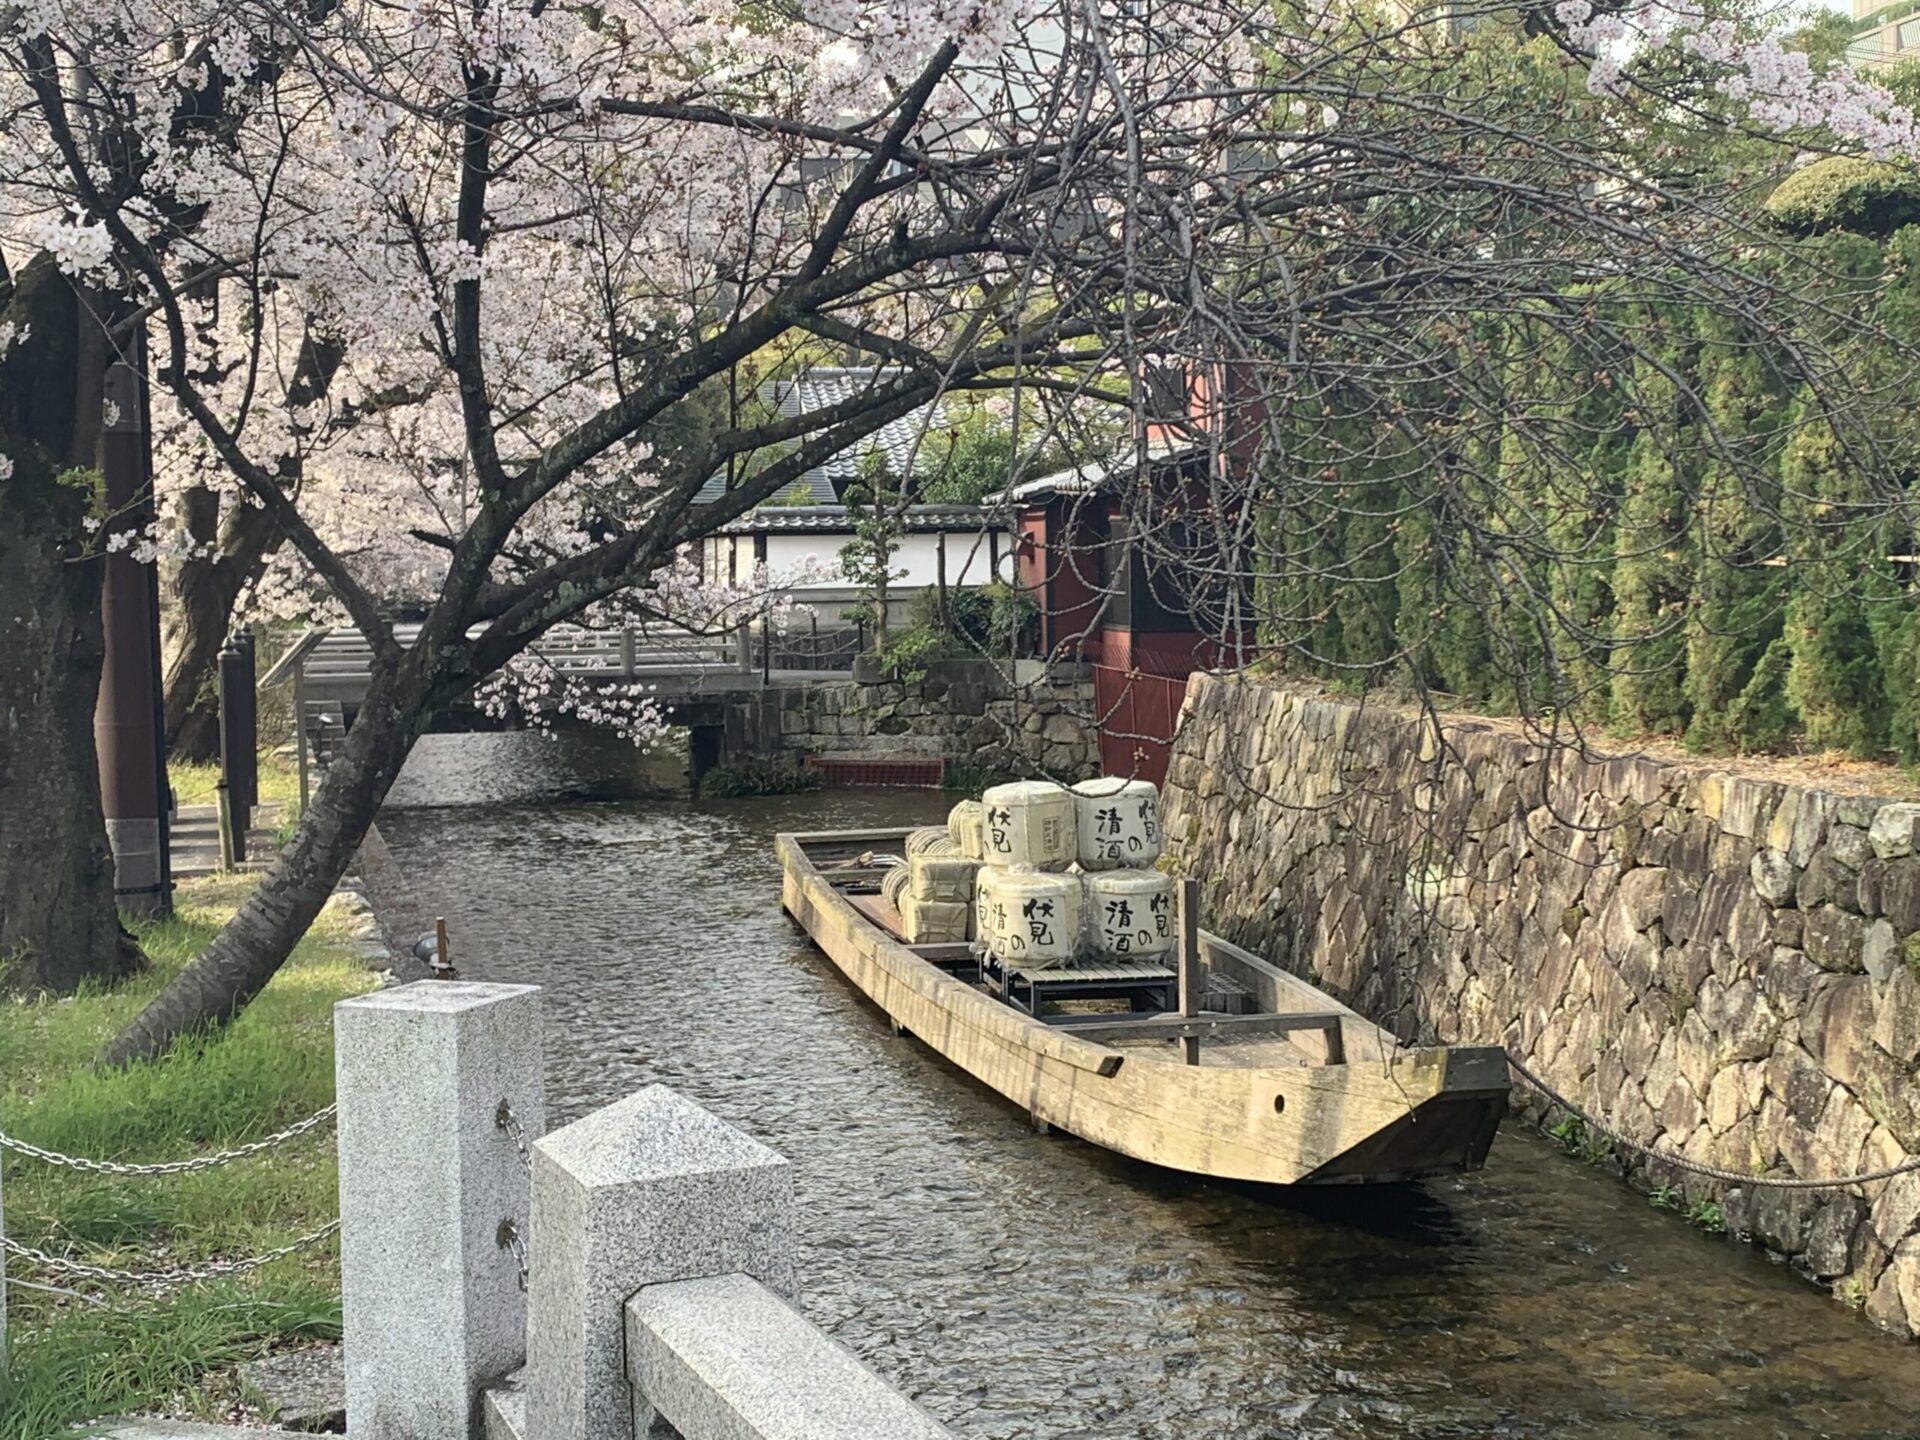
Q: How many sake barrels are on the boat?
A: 5